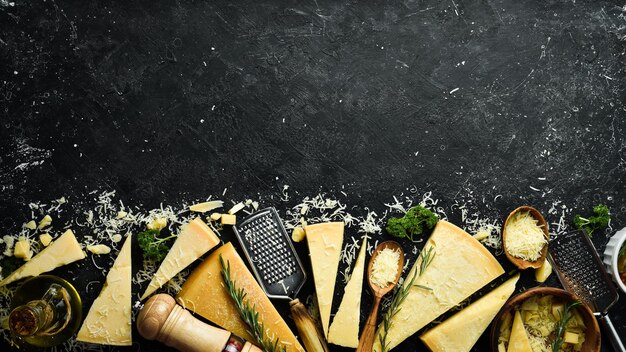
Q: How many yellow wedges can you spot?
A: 9